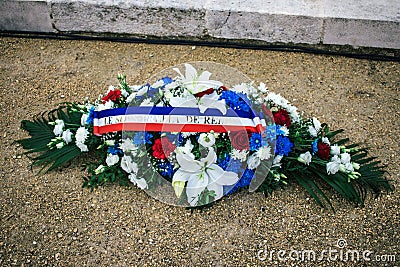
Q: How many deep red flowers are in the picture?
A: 6